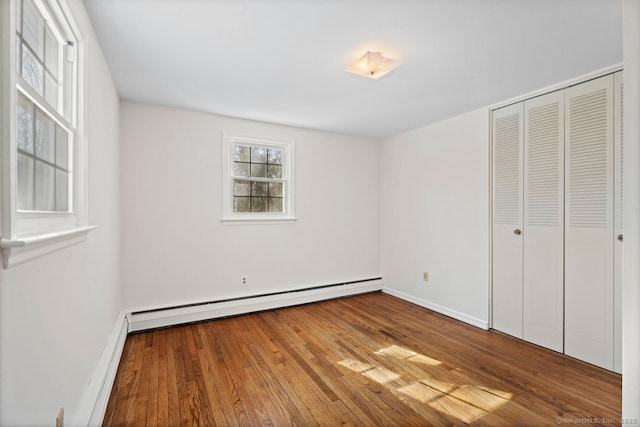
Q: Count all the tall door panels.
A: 4